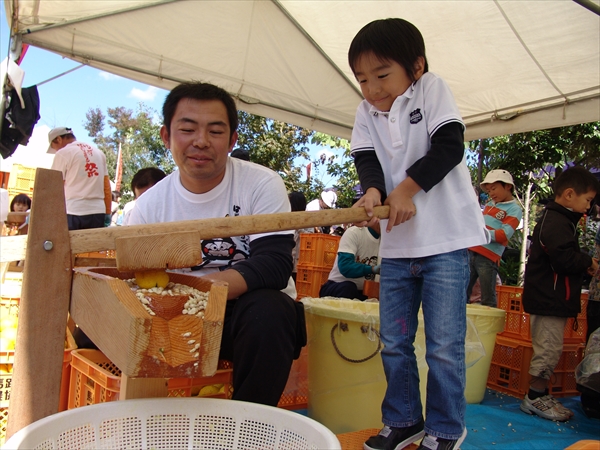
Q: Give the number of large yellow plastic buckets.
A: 2